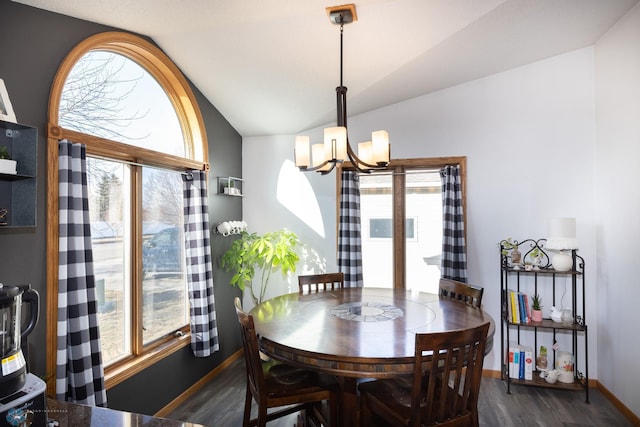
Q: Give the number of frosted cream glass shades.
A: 5